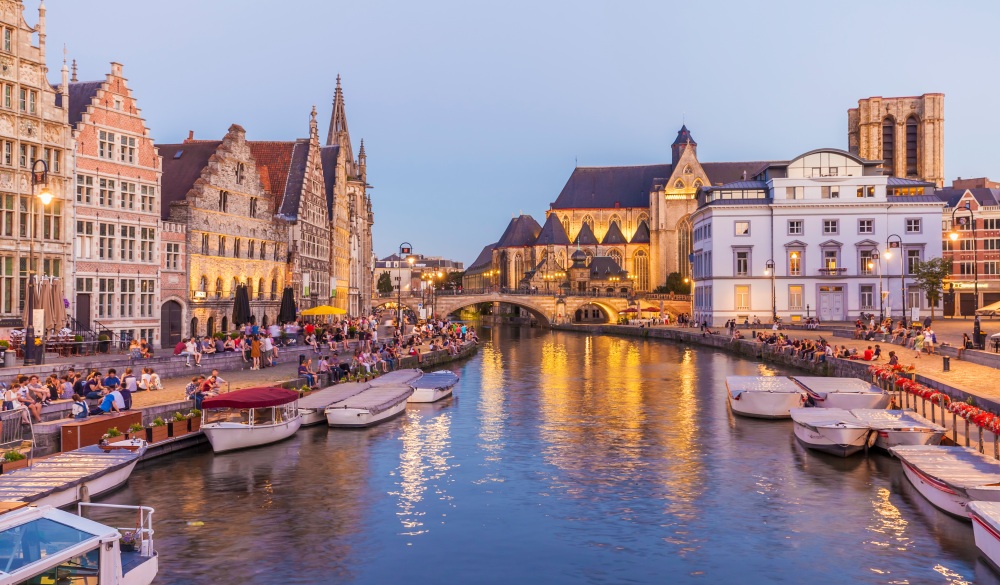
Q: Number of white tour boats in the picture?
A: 13